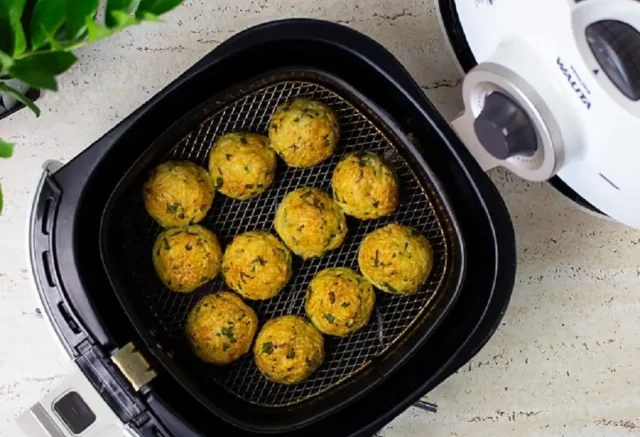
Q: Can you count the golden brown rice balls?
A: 11